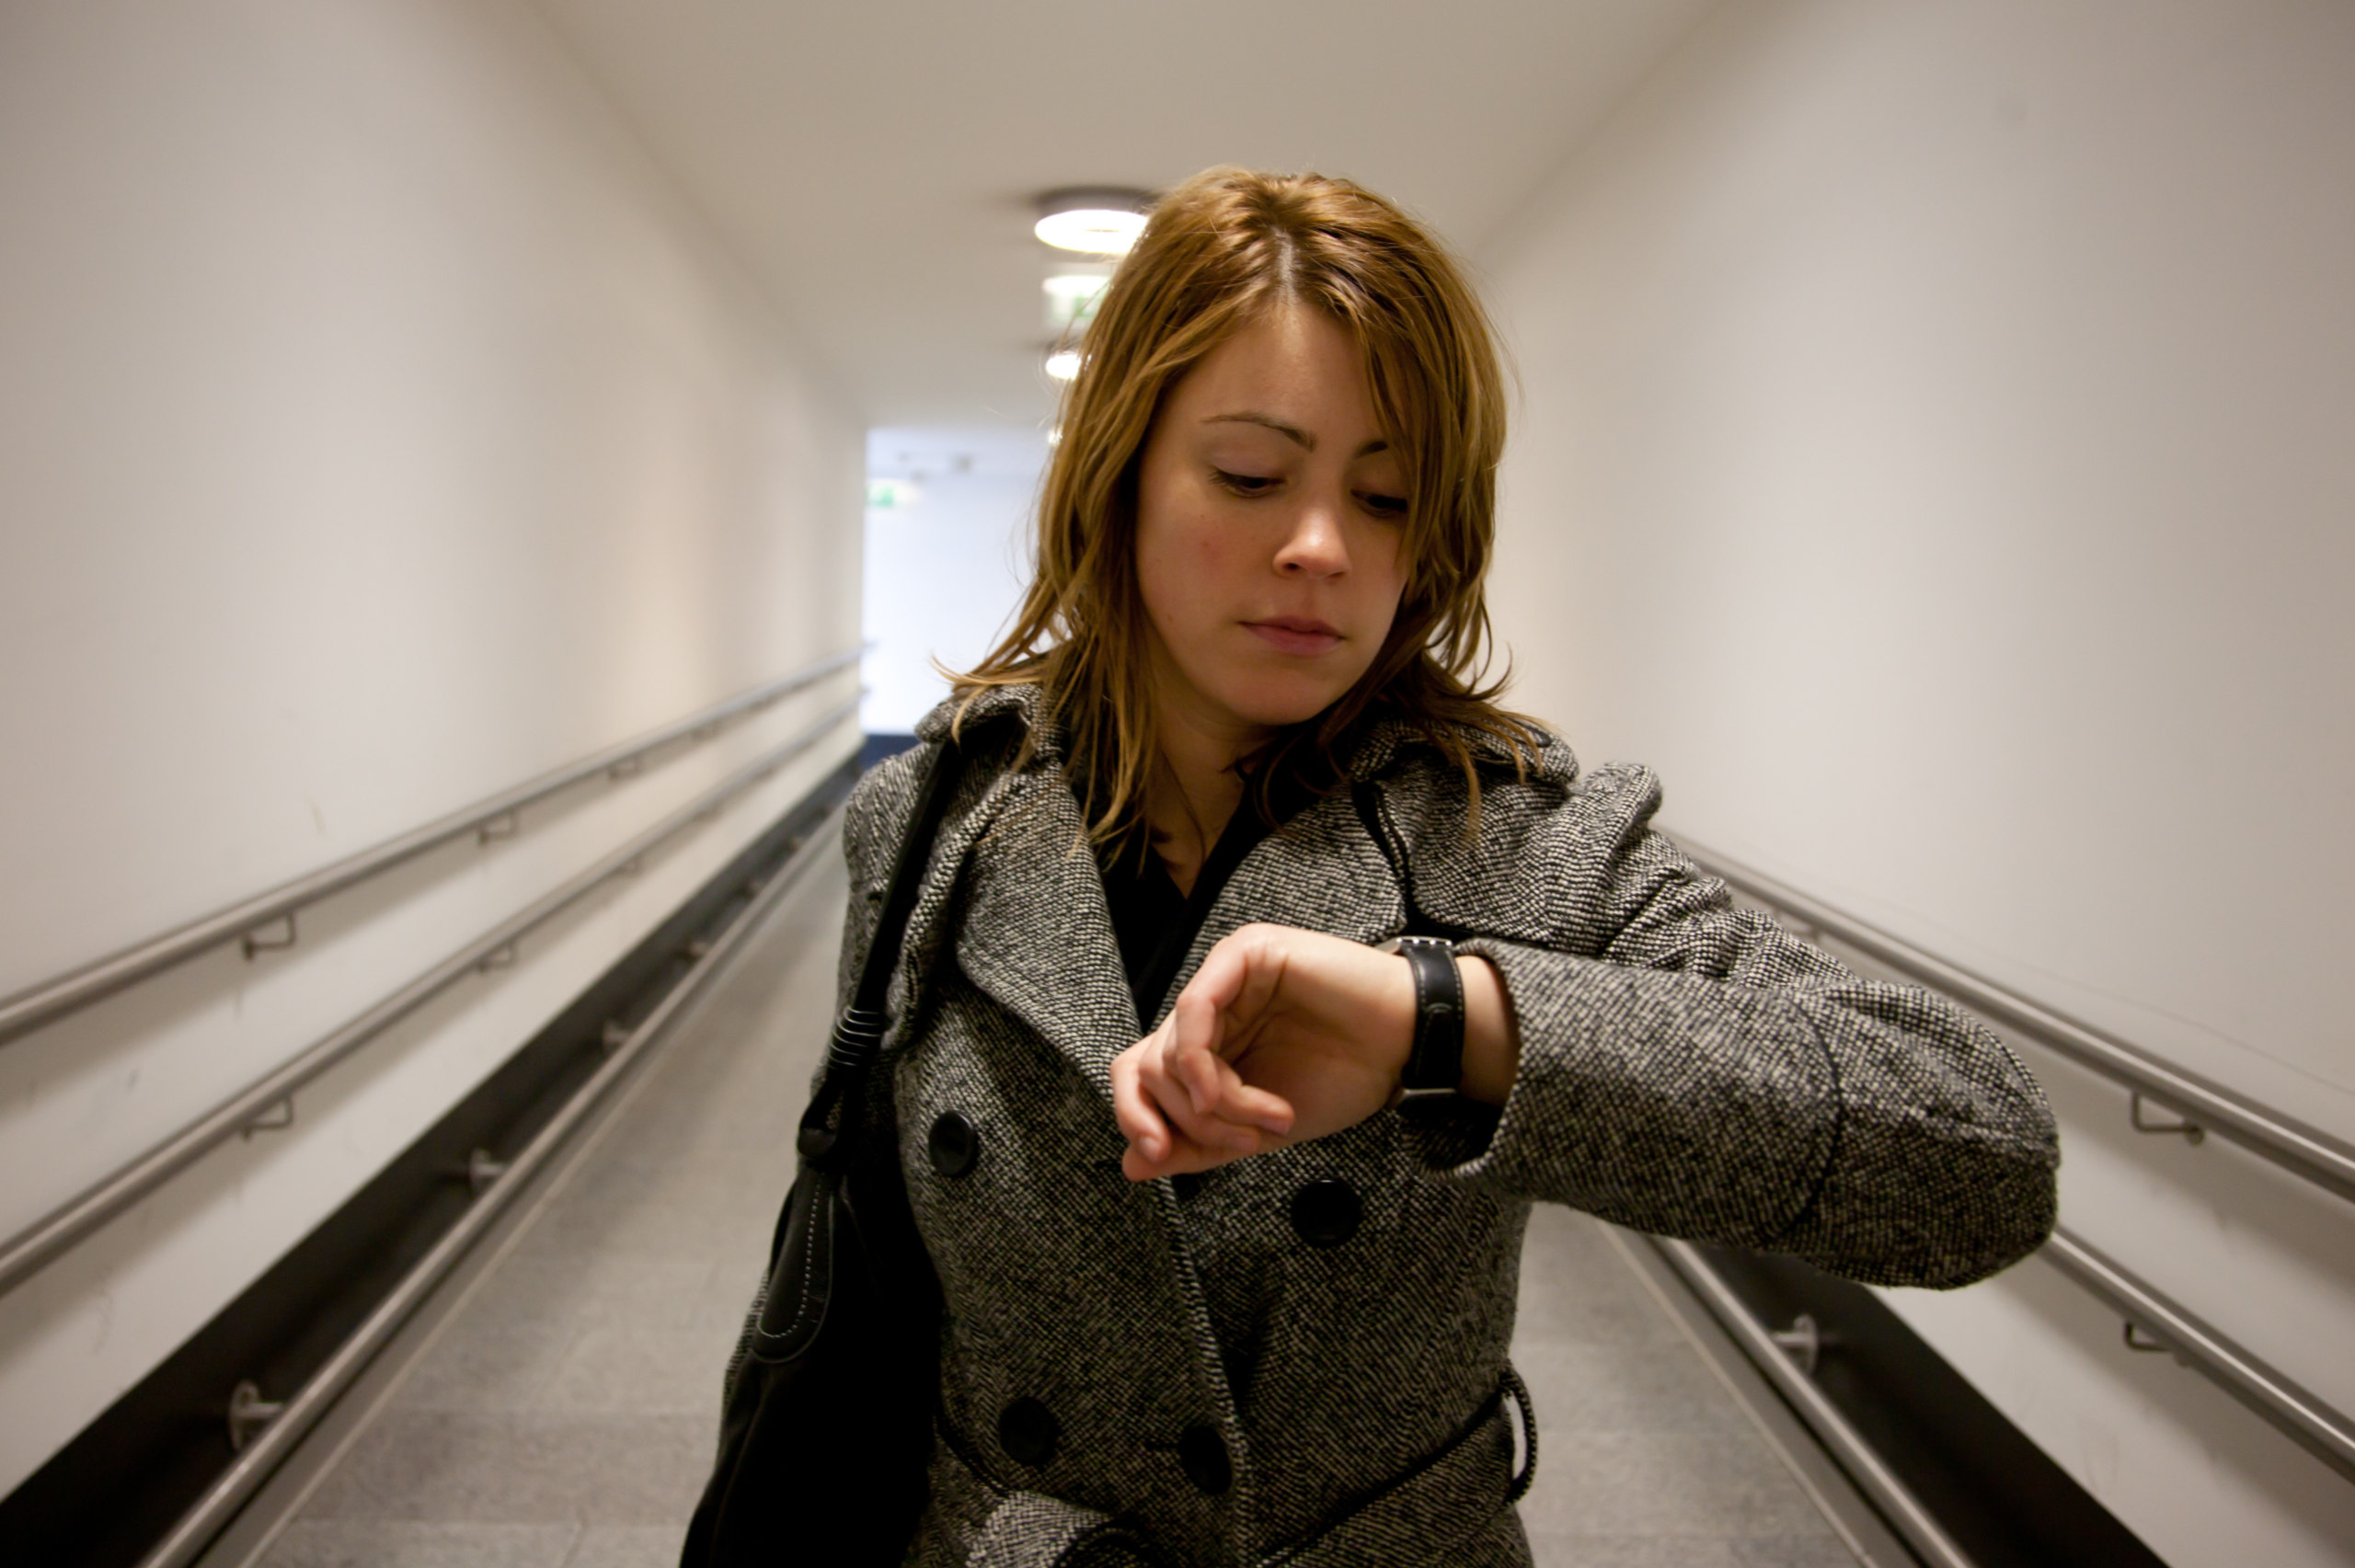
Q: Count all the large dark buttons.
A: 4